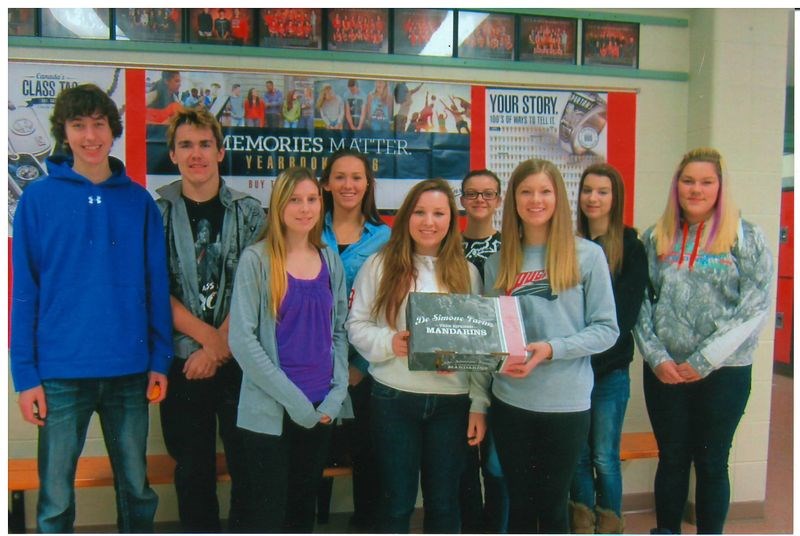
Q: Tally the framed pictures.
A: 10